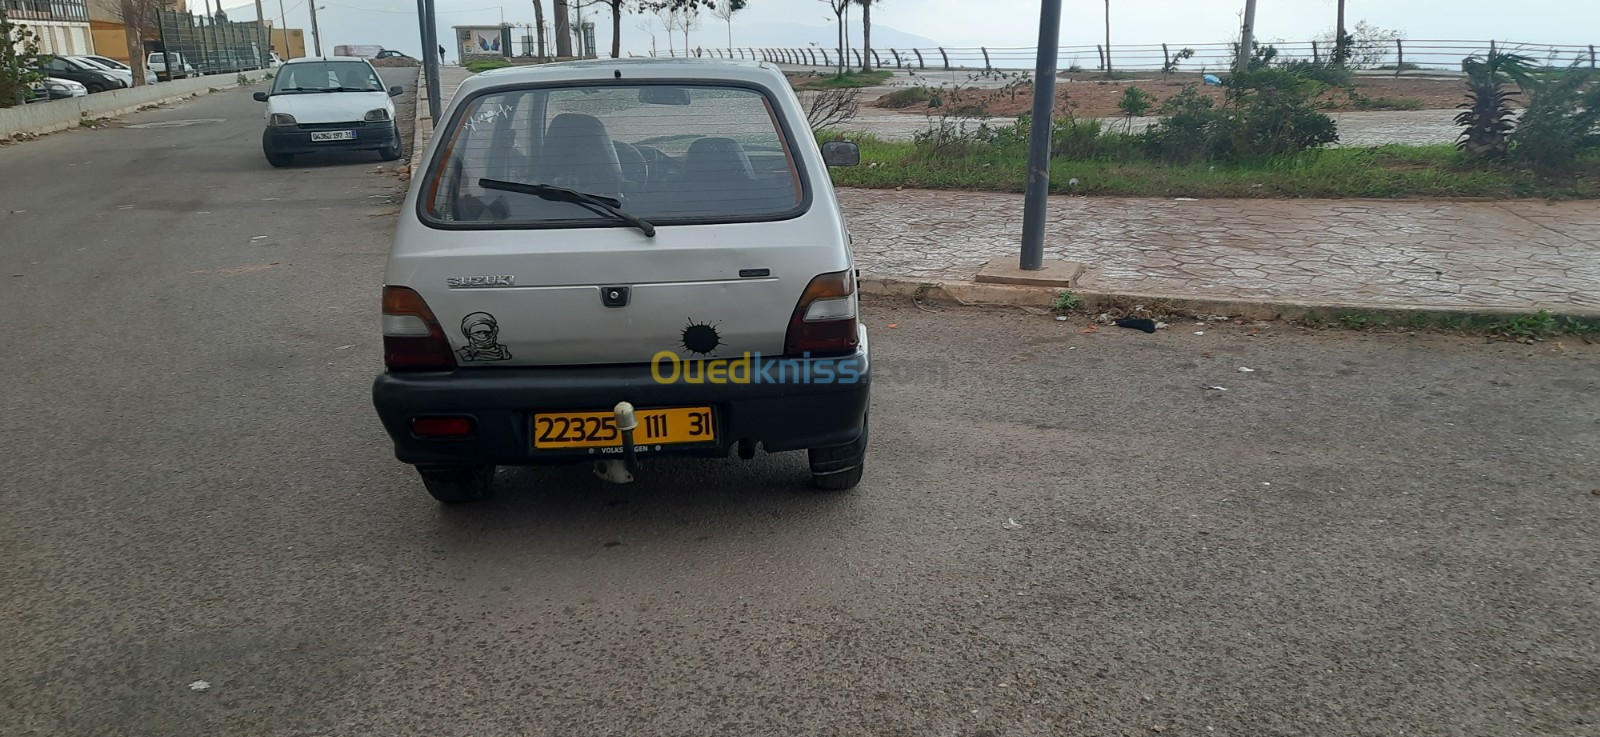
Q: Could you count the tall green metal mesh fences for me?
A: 1